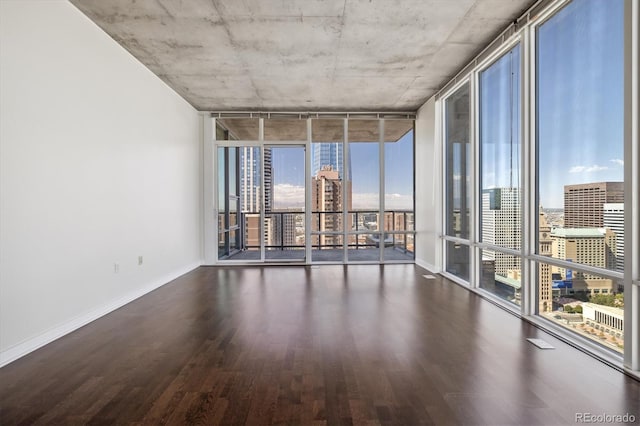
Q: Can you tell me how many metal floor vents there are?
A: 2